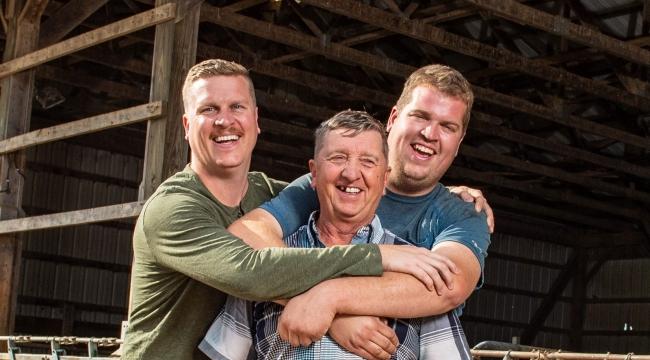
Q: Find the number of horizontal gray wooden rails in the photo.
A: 3